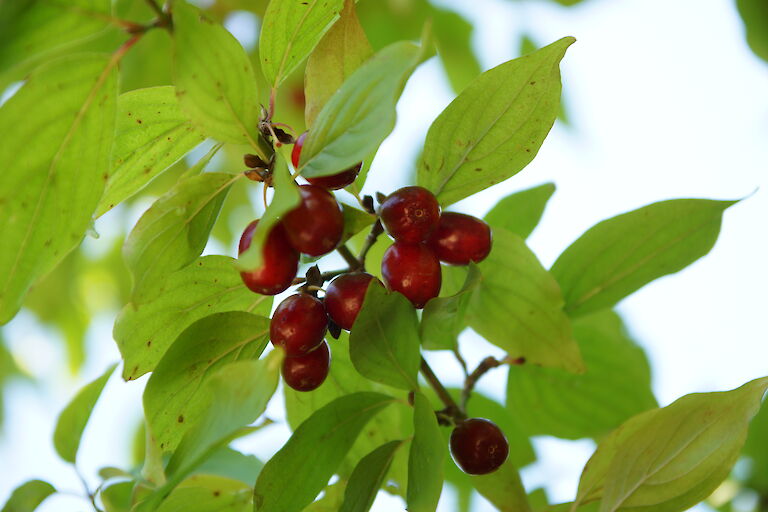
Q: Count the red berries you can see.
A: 10